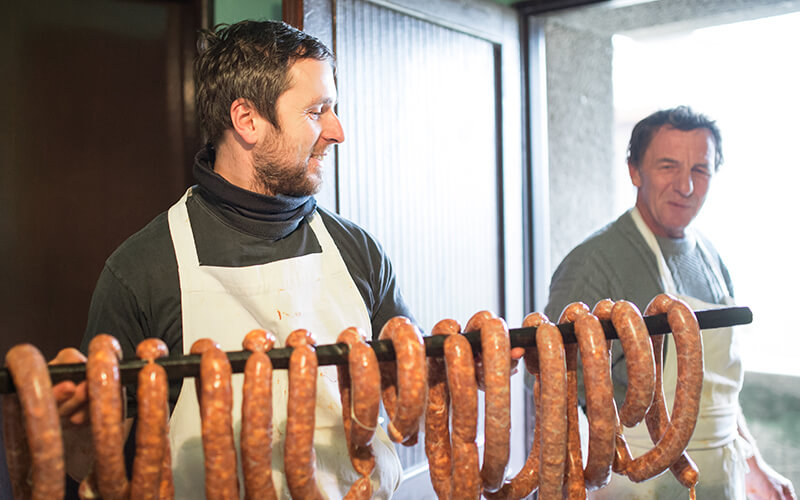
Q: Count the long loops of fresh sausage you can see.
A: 14